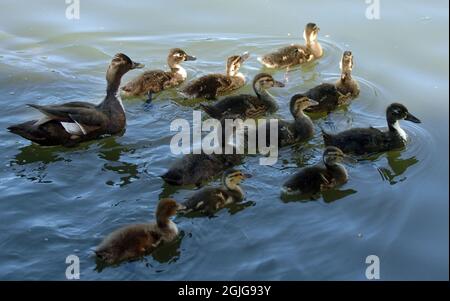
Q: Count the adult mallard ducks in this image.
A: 1